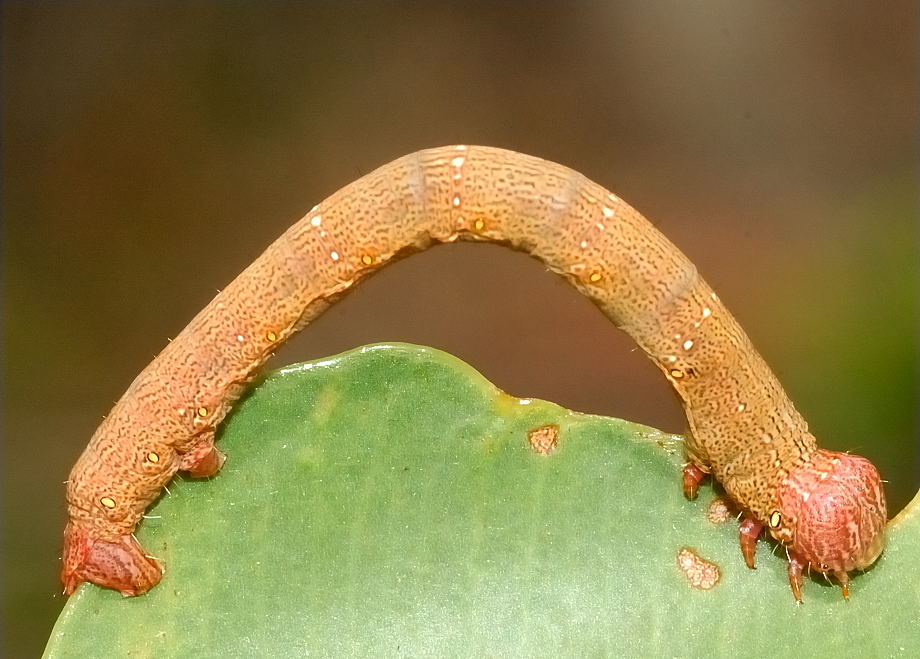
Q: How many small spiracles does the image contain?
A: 9